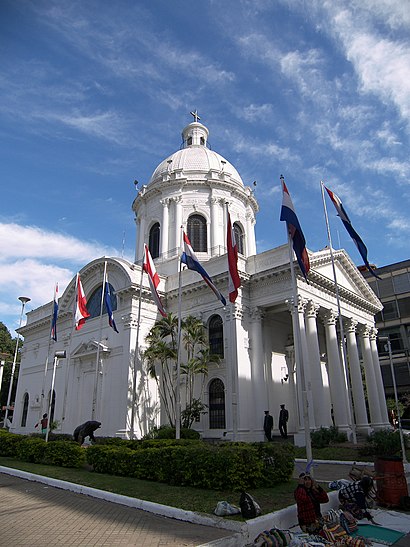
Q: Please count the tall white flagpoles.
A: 8